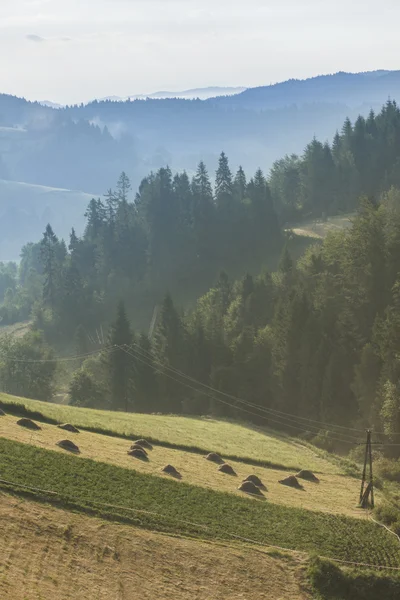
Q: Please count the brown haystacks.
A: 13